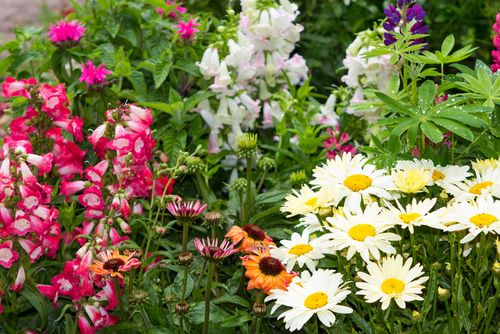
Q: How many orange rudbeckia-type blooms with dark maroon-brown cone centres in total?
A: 3